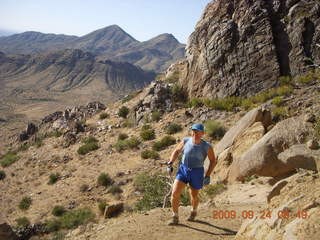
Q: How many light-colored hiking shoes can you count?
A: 2